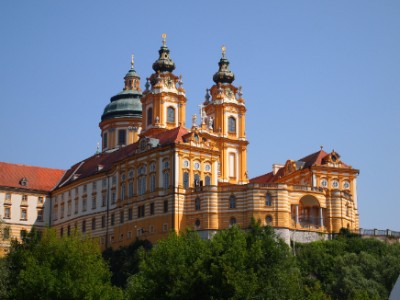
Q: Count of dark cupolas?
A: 3